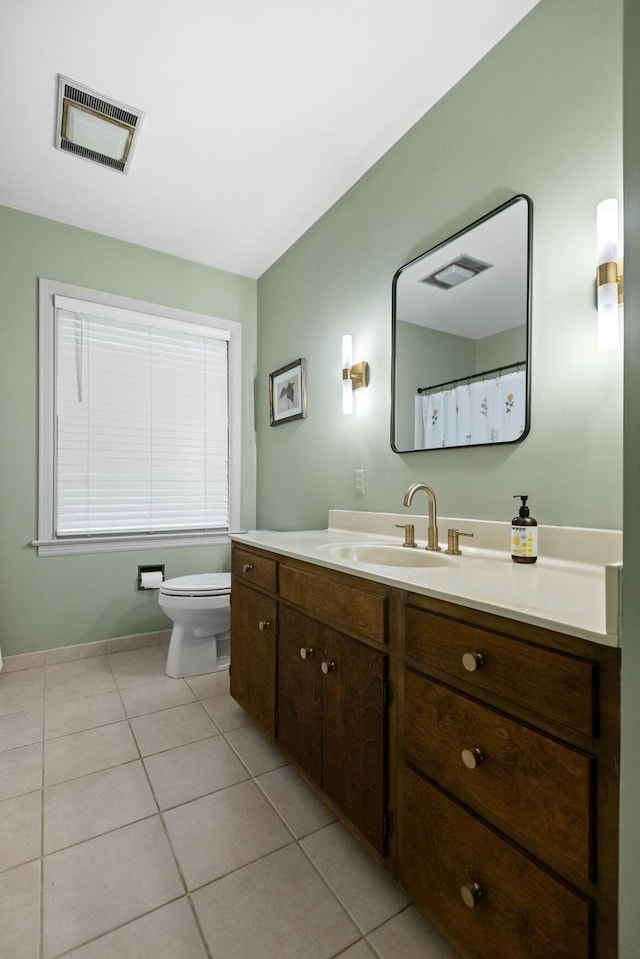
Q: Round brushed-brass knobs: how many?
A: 7